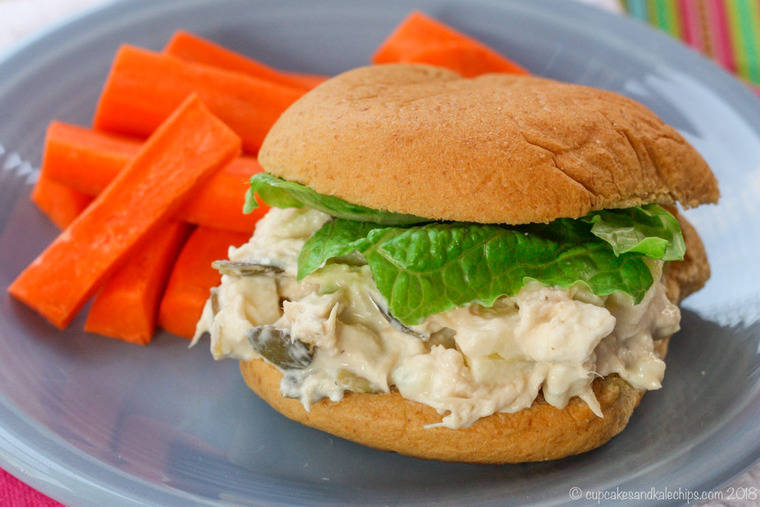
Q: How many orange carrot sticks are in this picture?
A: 8